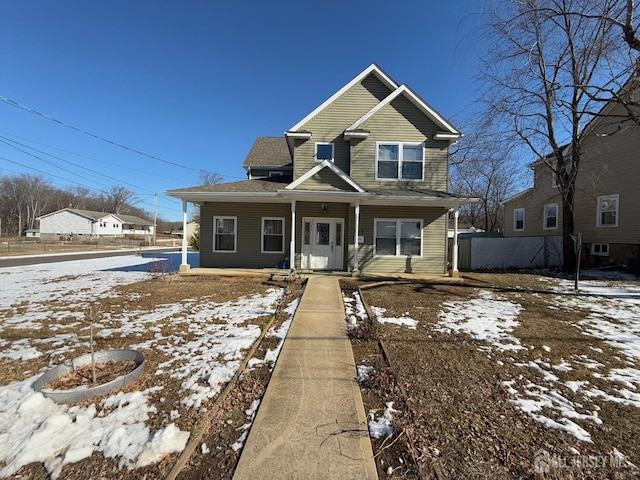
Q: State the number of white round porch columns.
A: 4